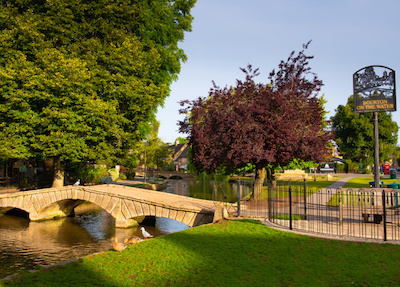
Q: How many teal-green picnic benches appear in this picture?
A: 0